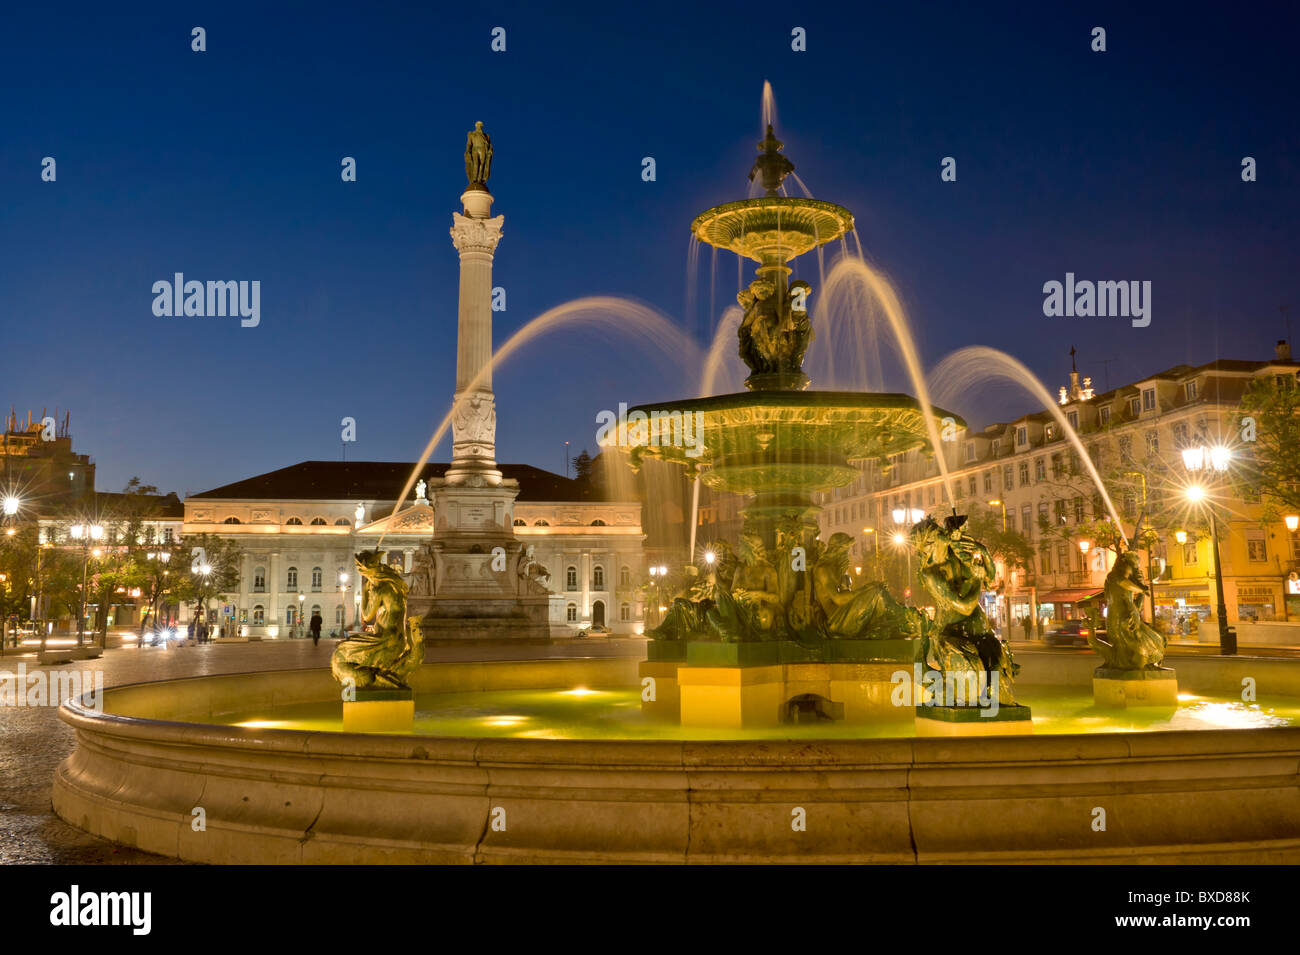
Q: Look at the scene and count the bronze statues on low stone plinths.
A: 3